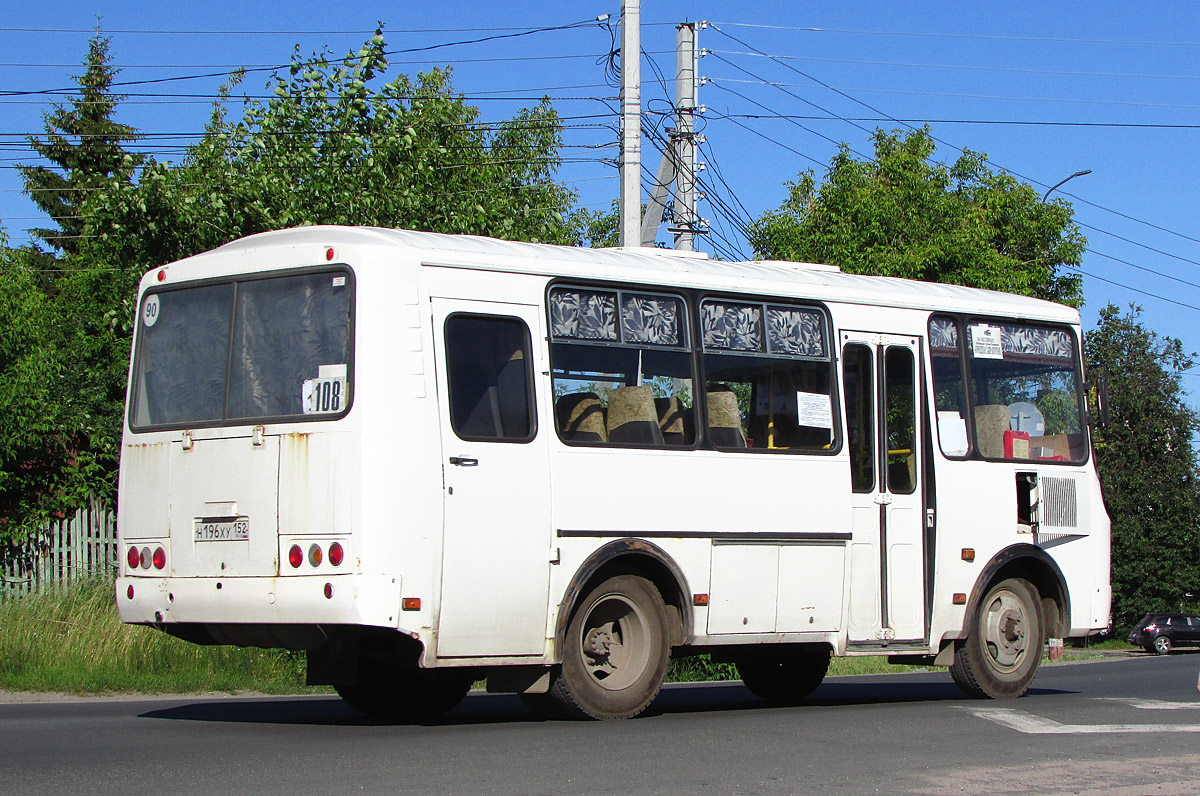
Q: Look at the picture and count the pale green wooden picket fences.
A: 1